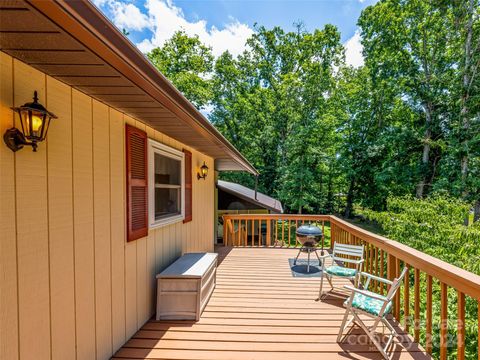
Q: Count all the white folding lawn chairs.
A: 2